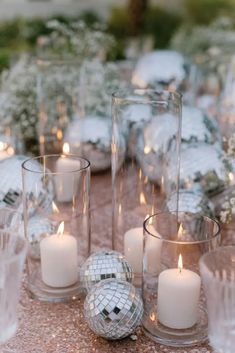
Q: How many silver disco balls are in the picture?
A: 11